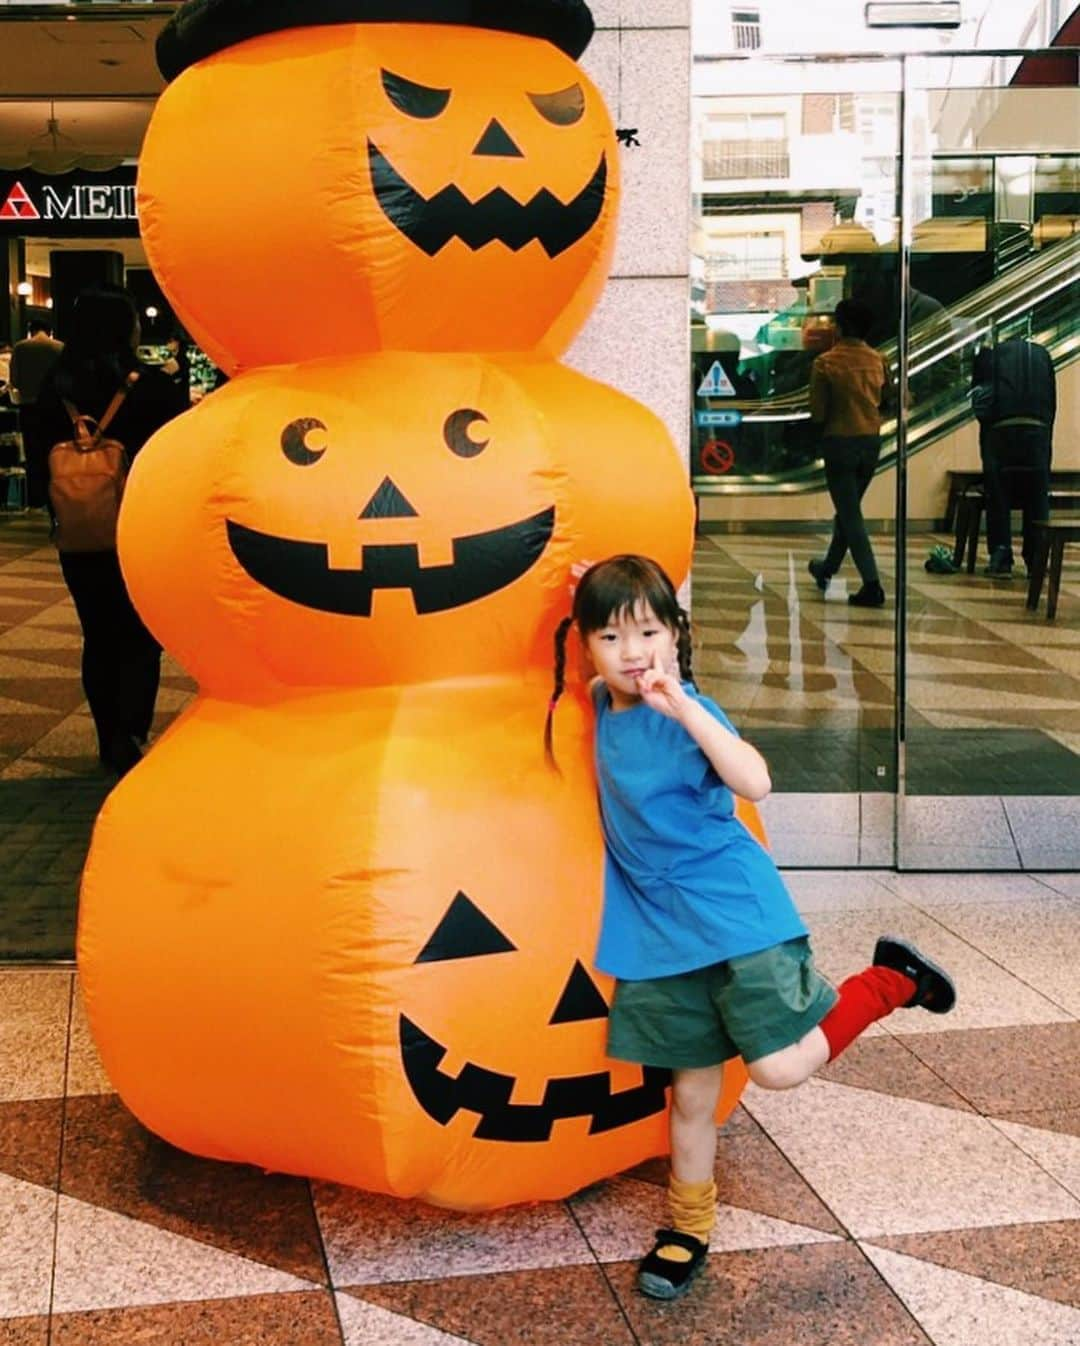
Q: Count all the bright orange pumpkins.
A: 3